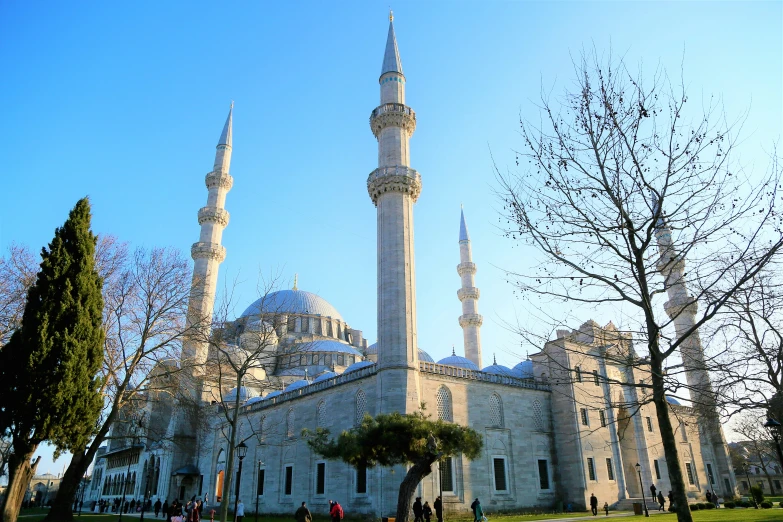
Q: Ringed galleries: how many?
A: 10